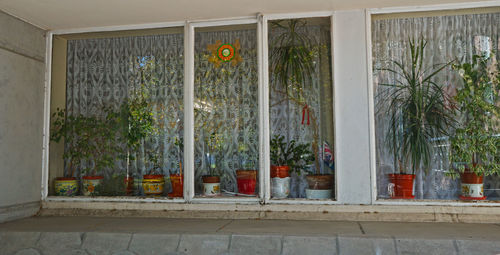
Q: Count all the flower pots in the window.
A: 11